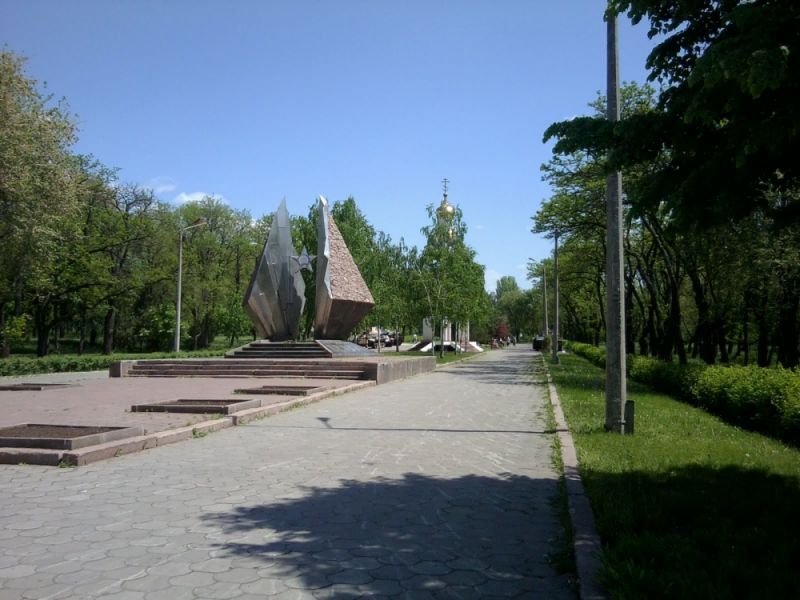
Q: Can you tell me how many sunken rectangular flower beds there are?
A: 4